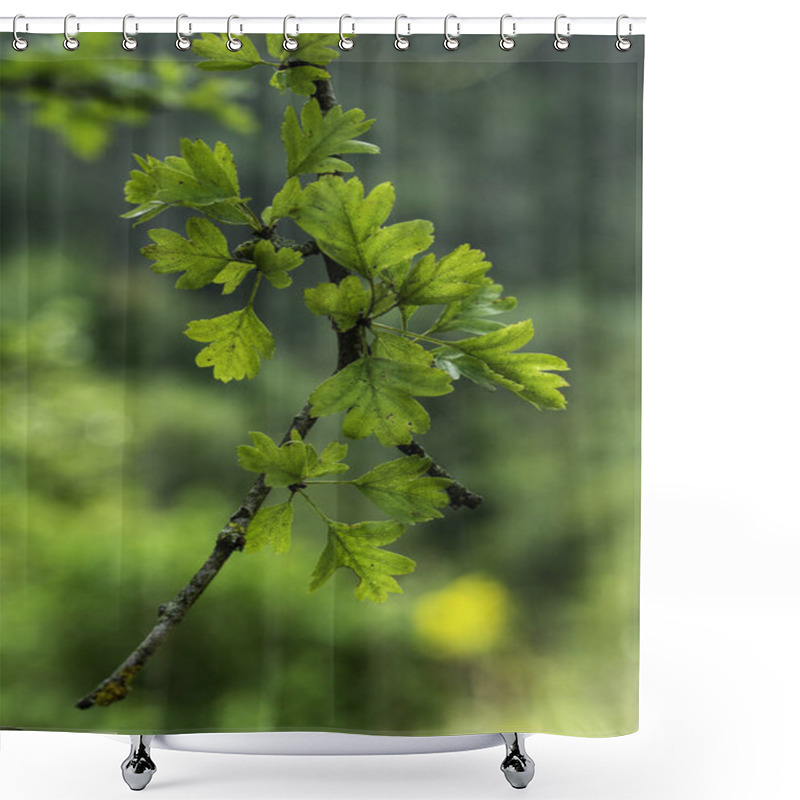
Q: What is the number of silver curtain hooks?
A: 12